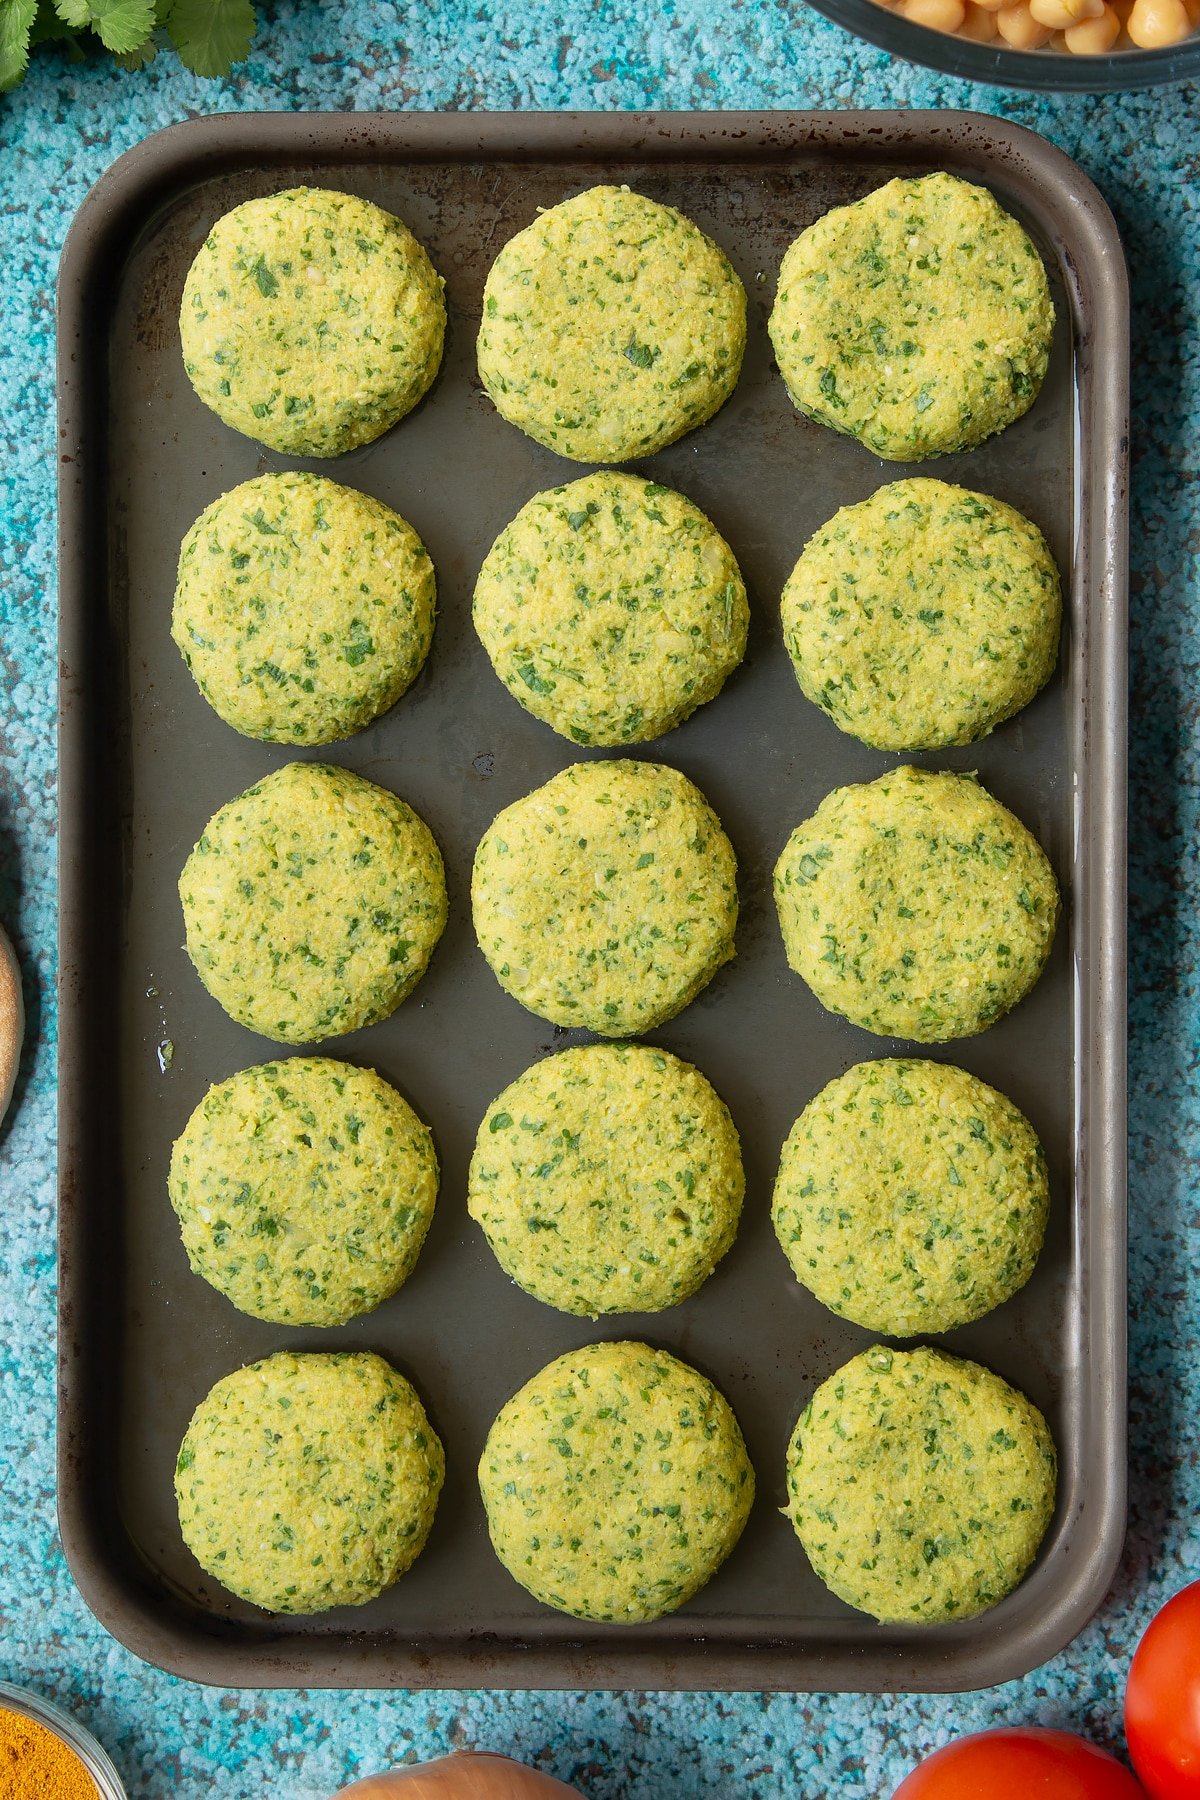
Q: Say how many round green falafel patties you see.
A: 15